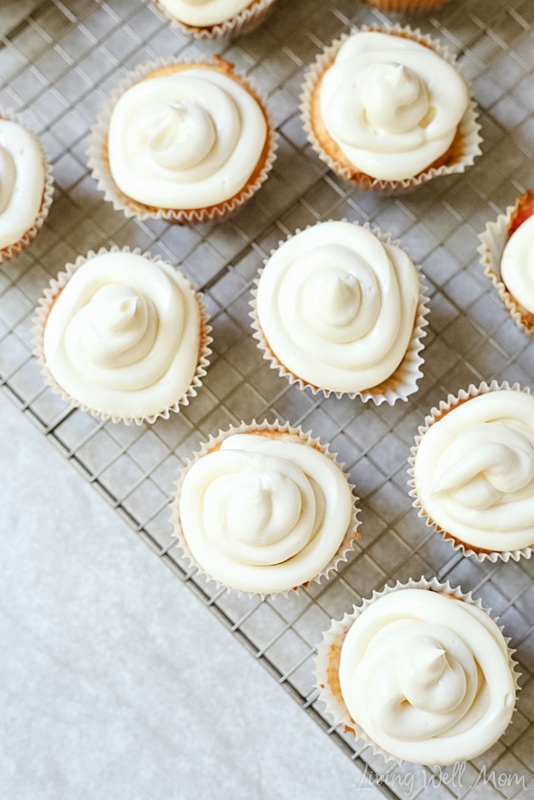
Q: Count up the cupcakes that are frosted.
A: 10